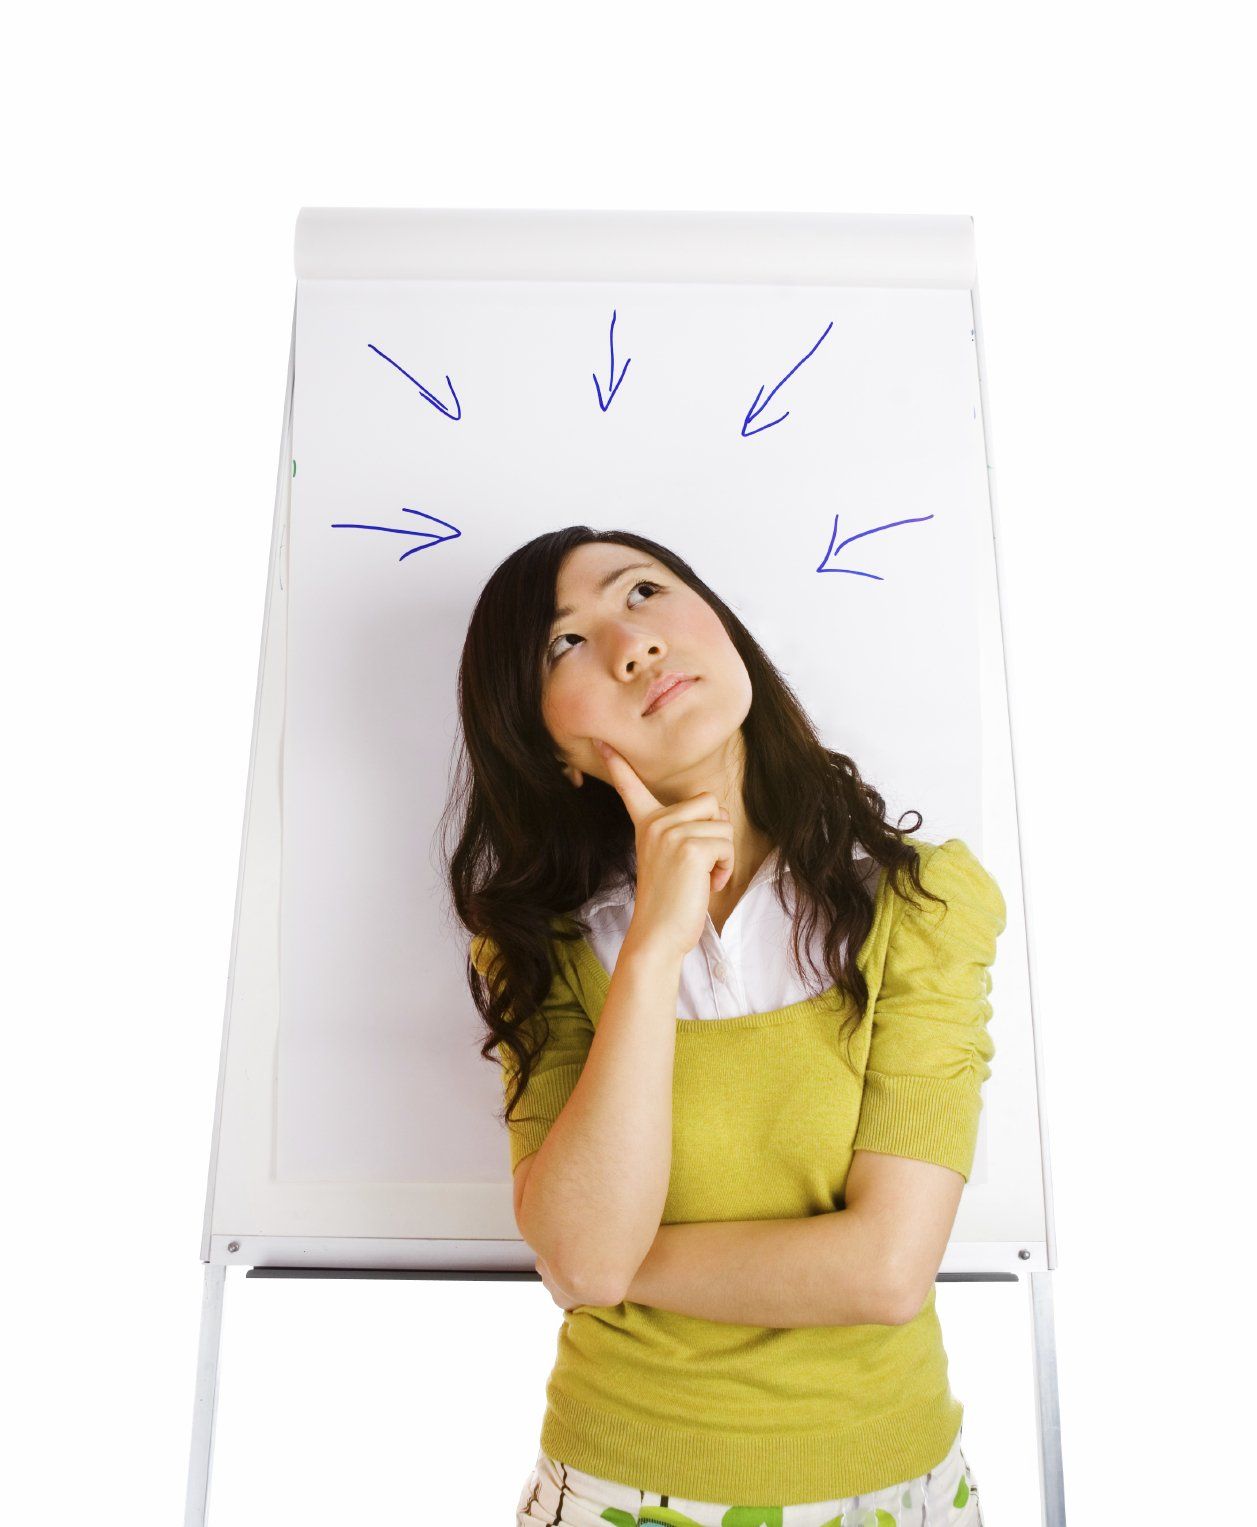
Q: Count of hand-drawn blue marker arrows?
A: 5